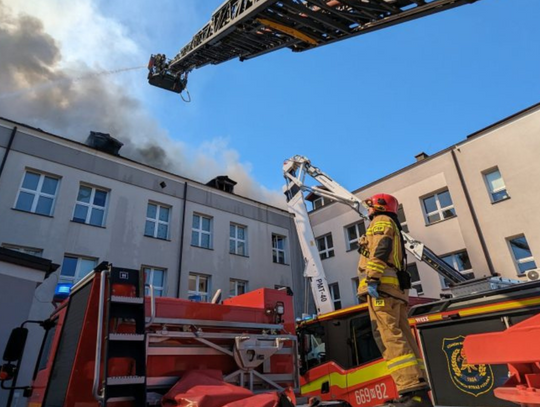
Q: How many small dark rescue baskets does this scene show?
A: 1